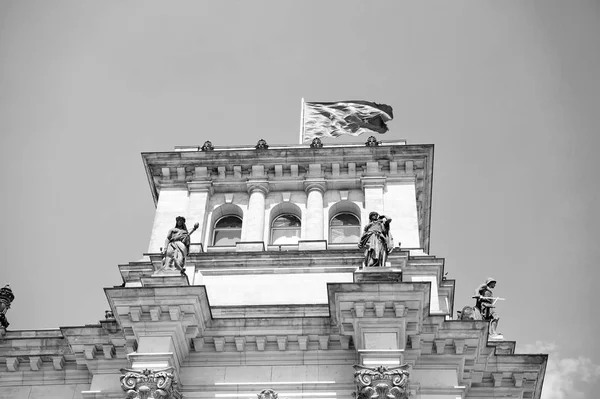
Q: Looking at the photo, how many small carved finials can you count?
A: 4